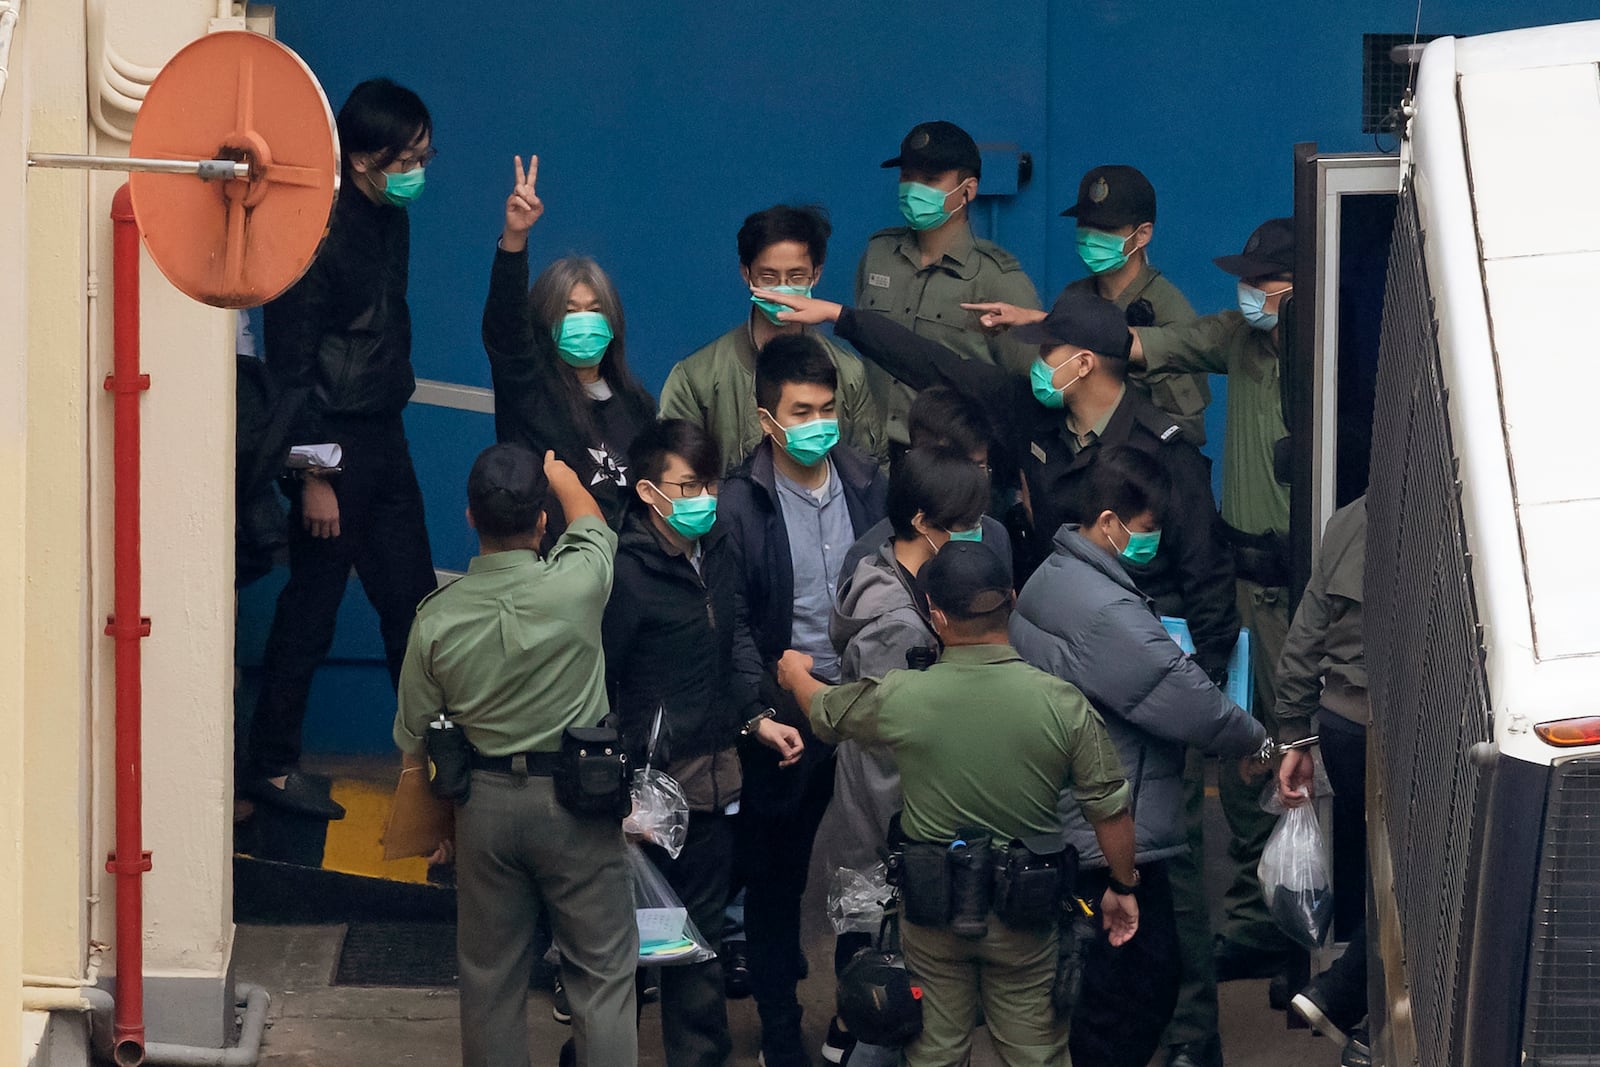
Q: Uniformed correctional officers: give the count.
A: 6